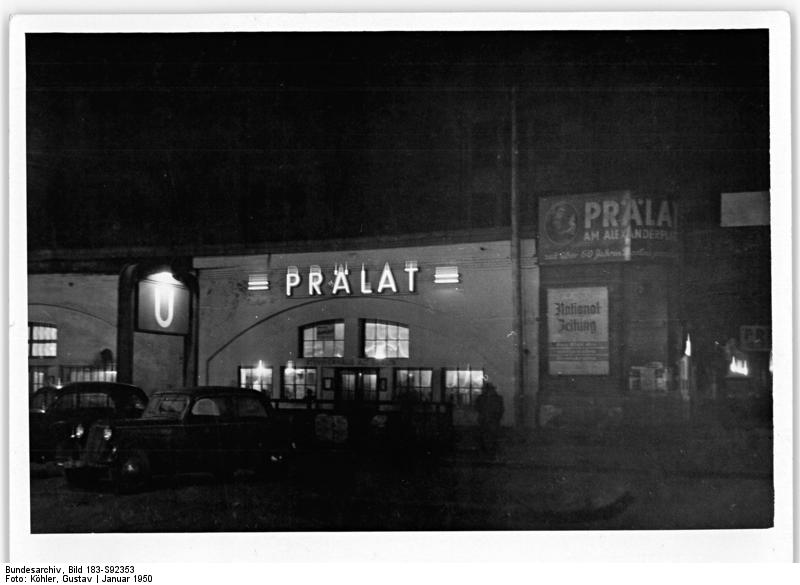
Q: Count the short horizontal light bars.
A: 4